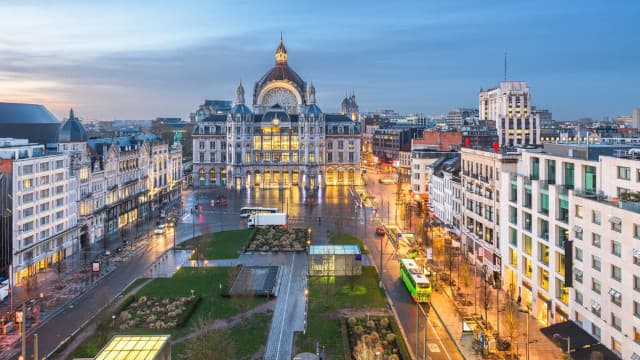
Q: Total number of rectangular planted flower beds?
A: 3